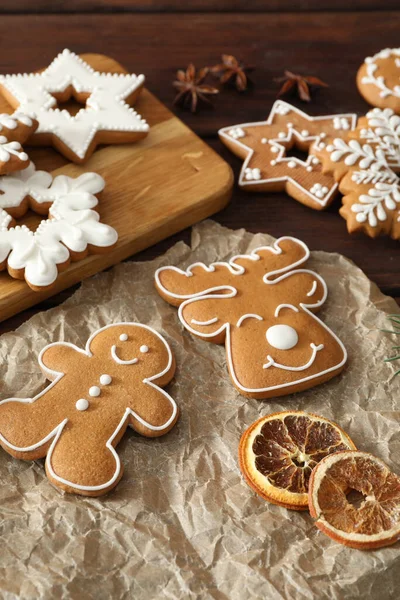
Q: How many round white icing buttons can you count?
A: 3